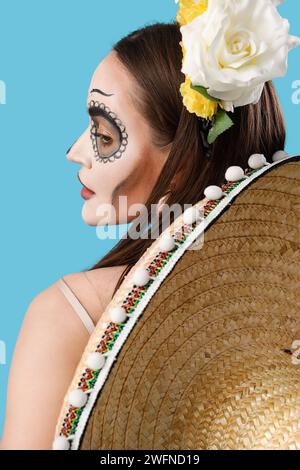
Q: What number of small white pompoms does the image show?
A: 11